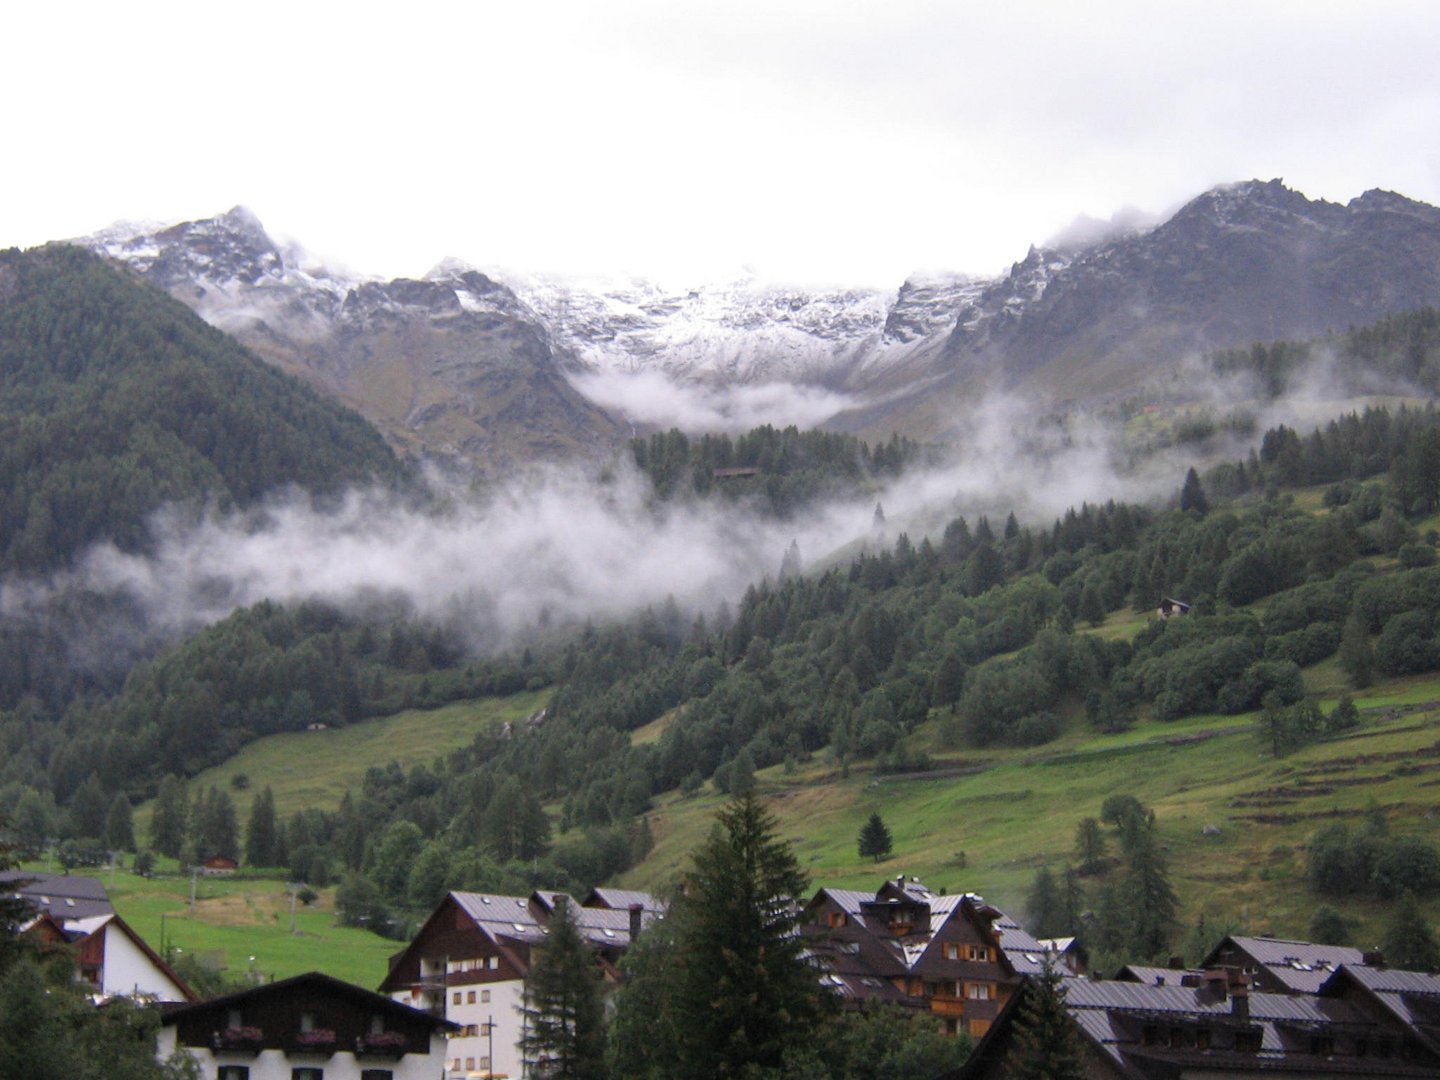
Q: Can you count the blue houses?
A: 0